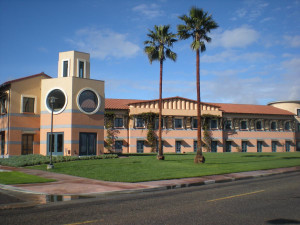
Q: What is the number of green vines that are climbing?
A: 3